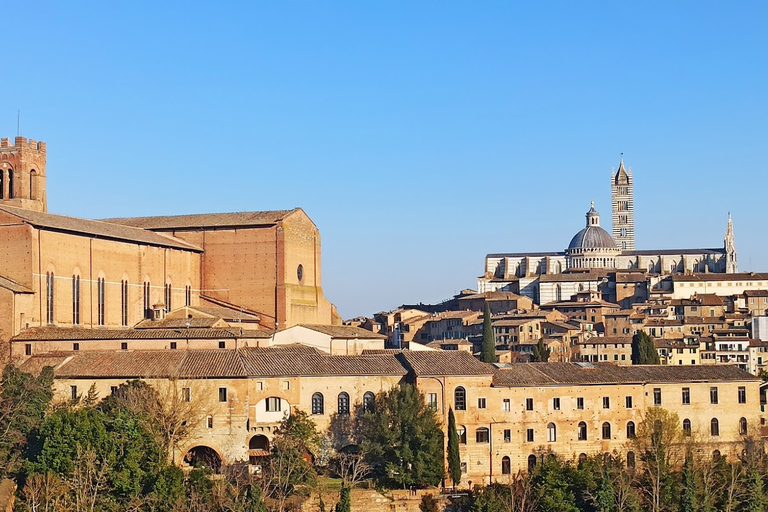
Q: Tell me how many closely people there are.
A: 0